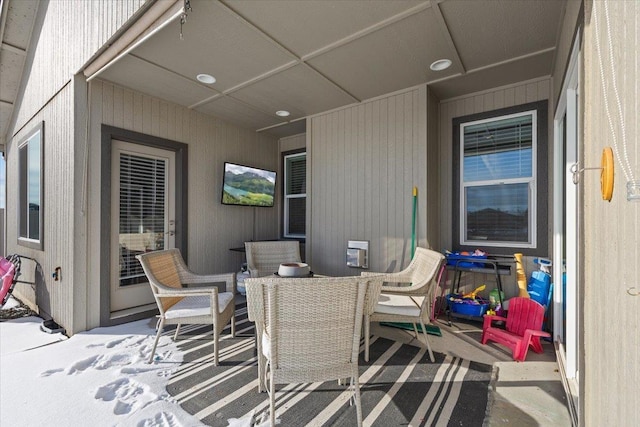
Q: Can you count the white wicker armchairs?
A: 4